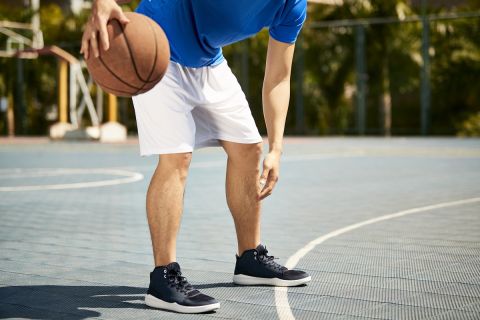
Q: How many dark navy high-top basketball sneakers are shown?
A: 2